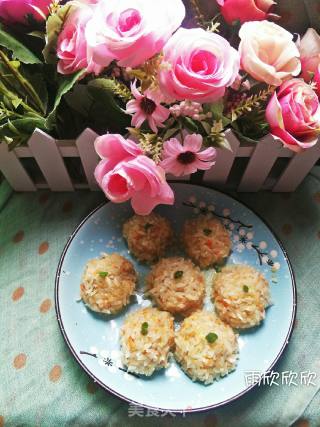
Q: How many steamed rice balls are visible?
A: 7